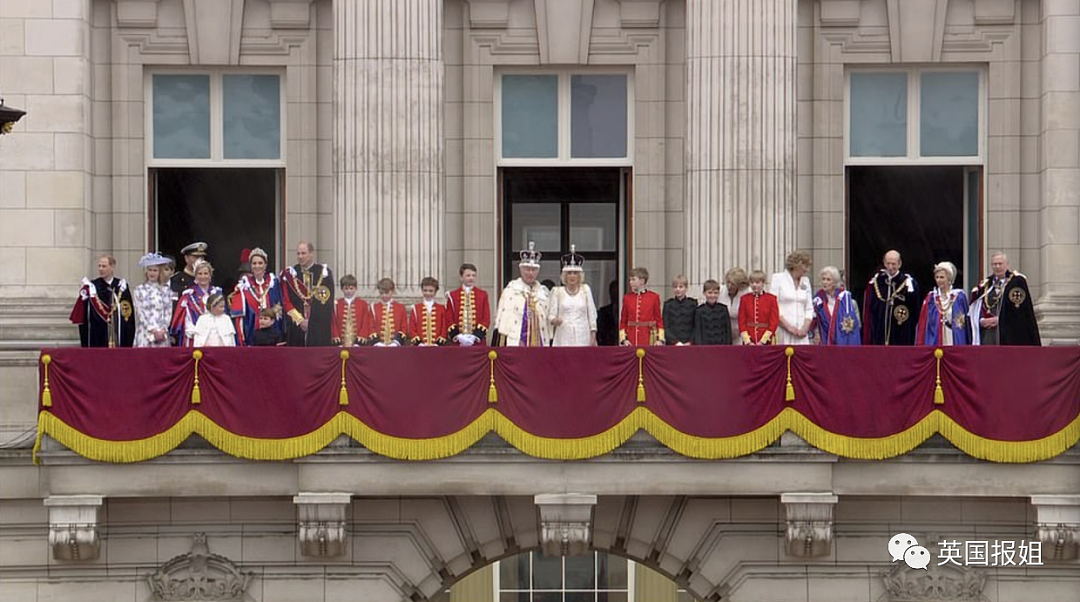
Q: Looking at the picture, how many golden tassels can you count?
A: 7